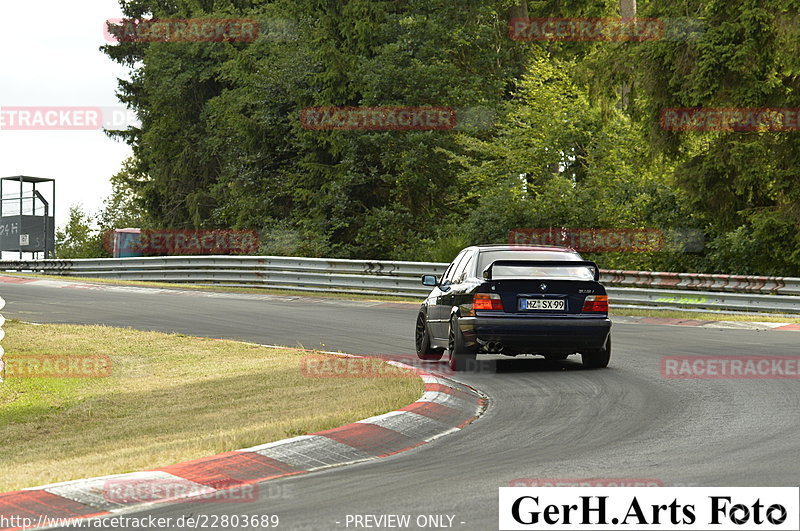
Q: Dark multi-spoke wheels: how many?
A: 2